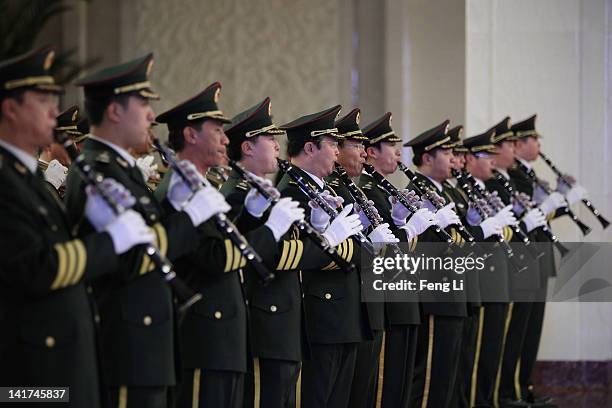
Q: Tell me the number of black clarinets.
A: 12